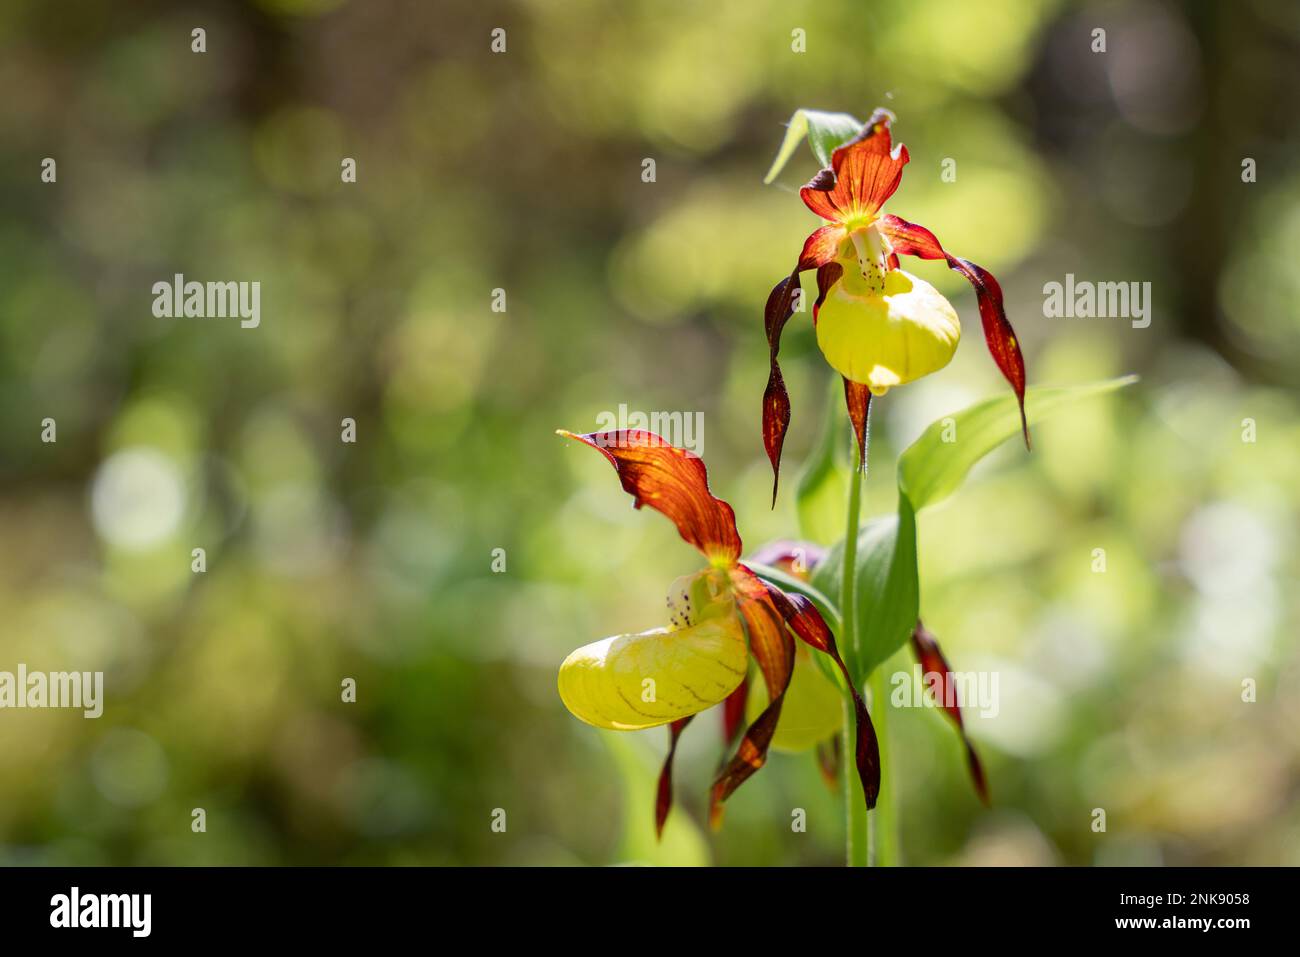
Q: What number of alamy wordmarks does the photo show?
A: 6